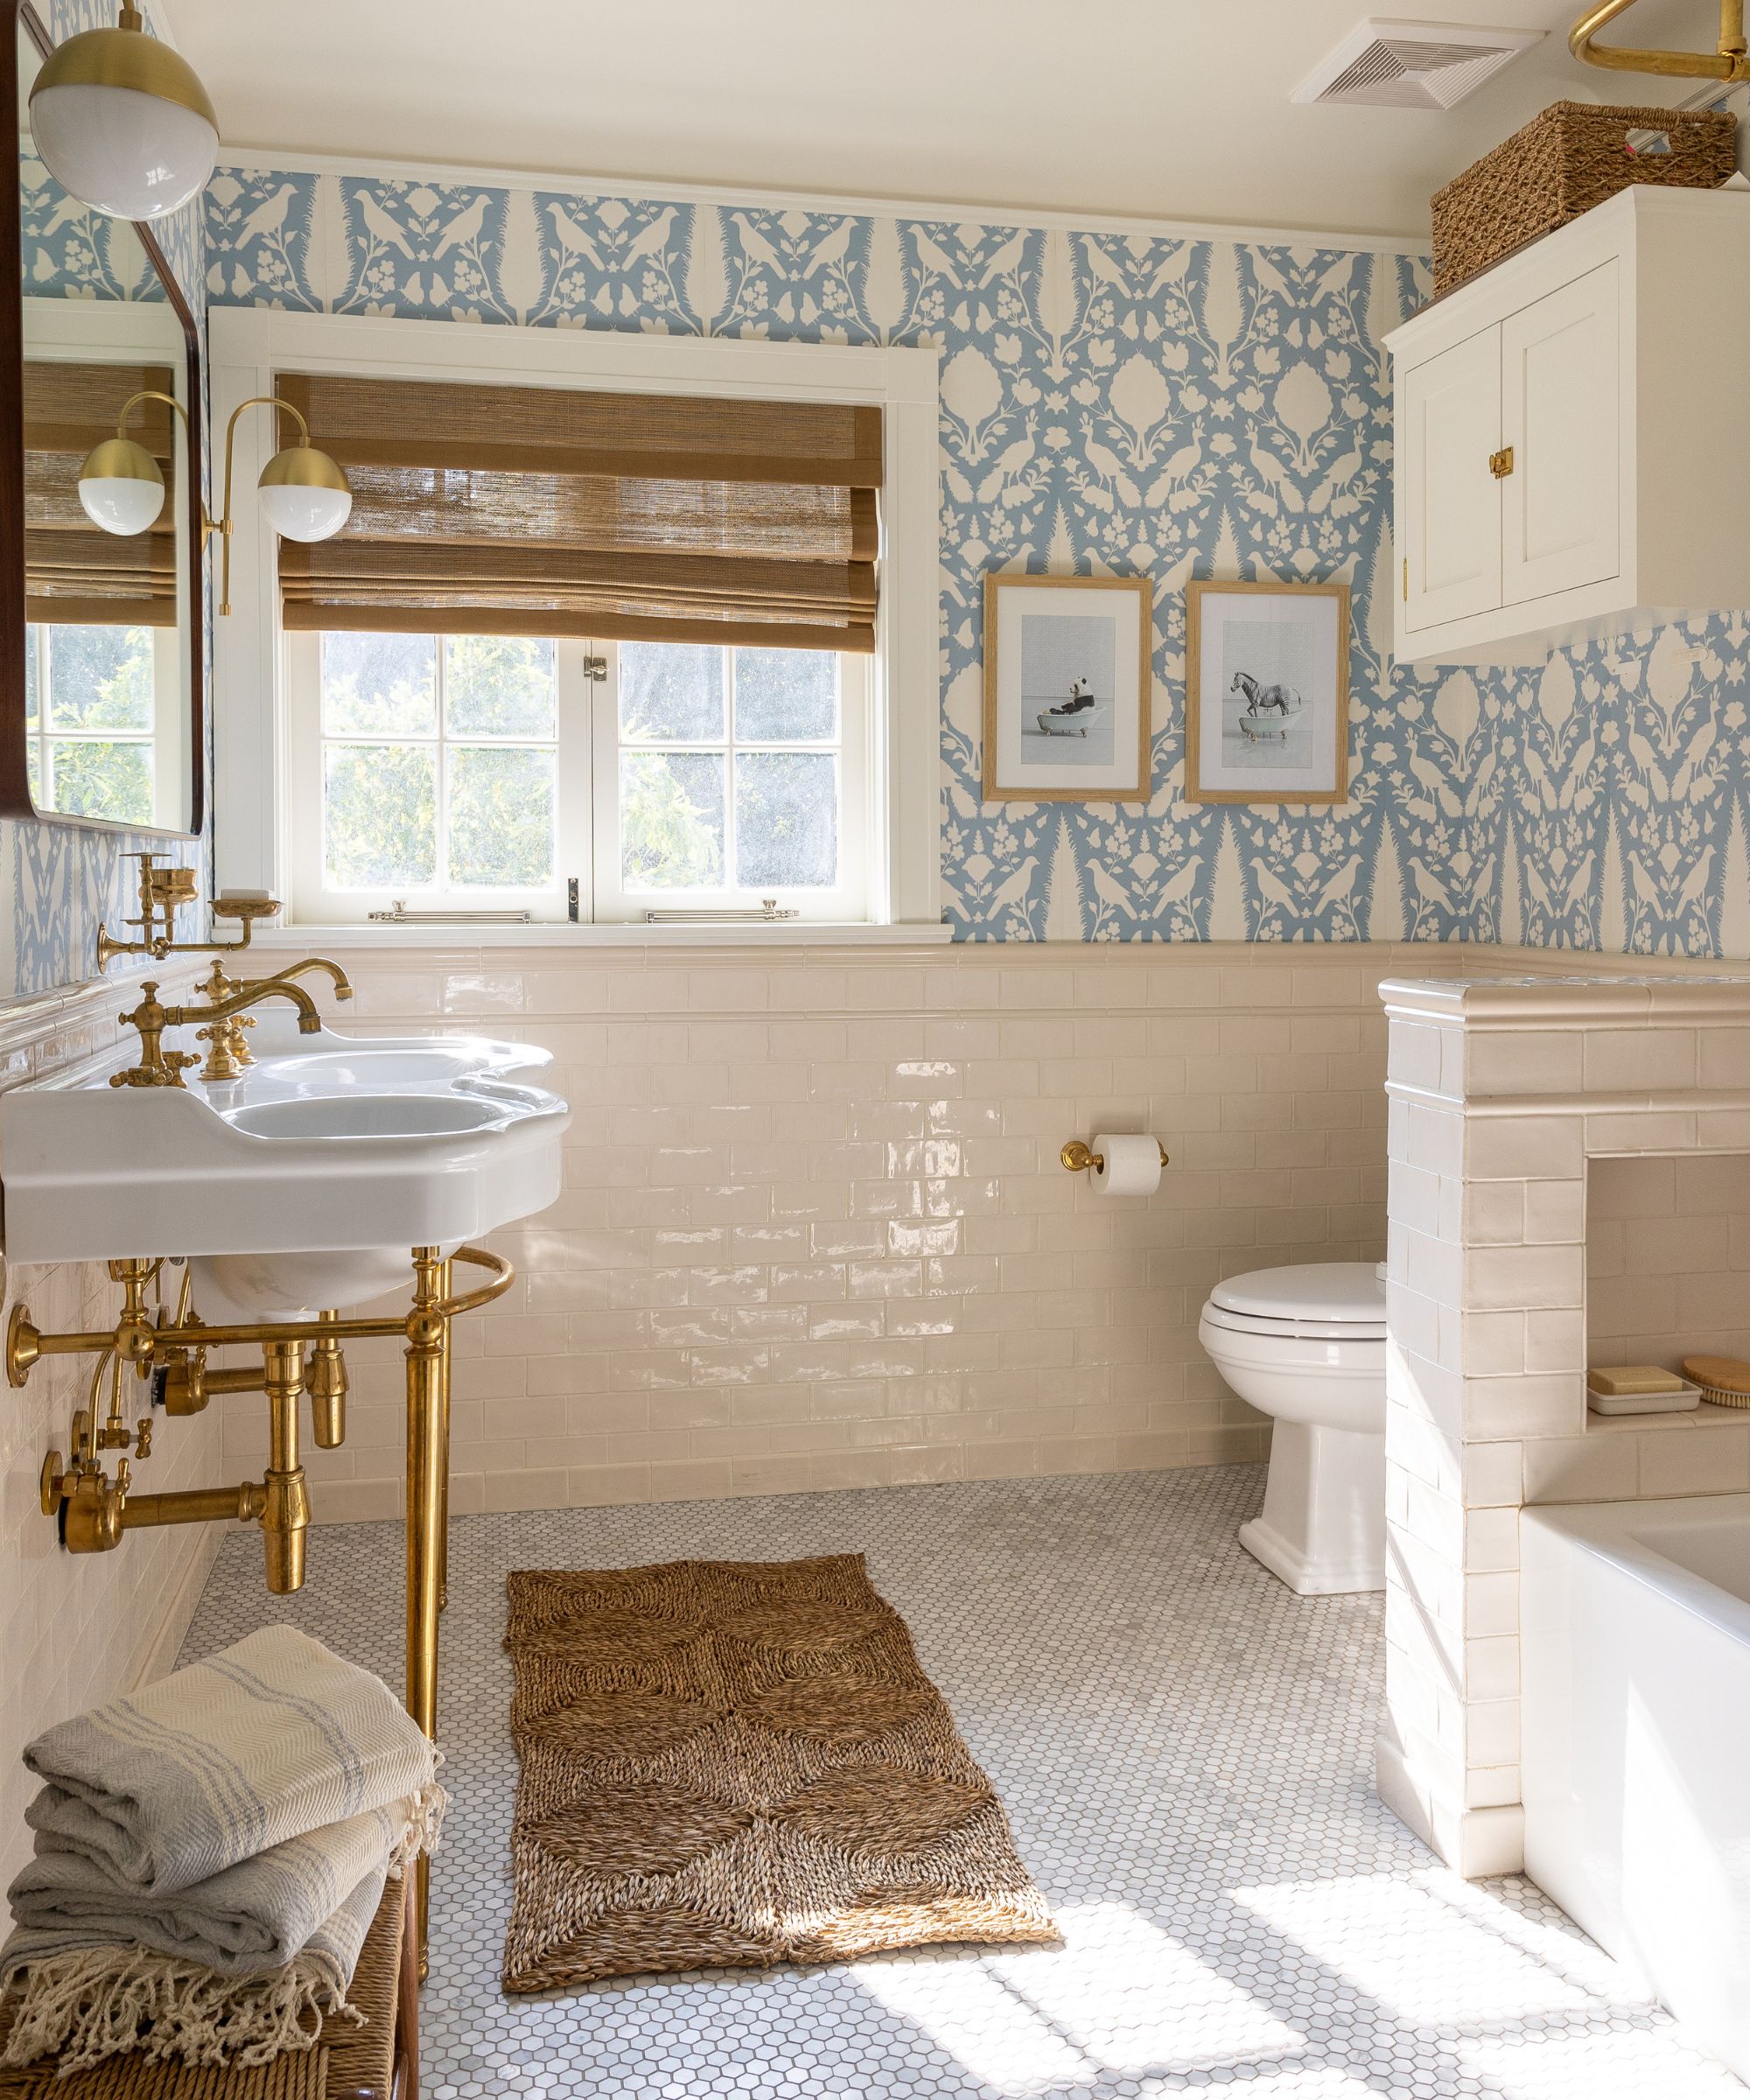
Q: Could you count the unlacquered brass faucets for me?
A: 2